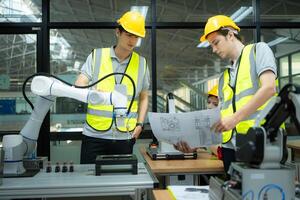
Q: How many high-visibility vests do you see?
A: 2